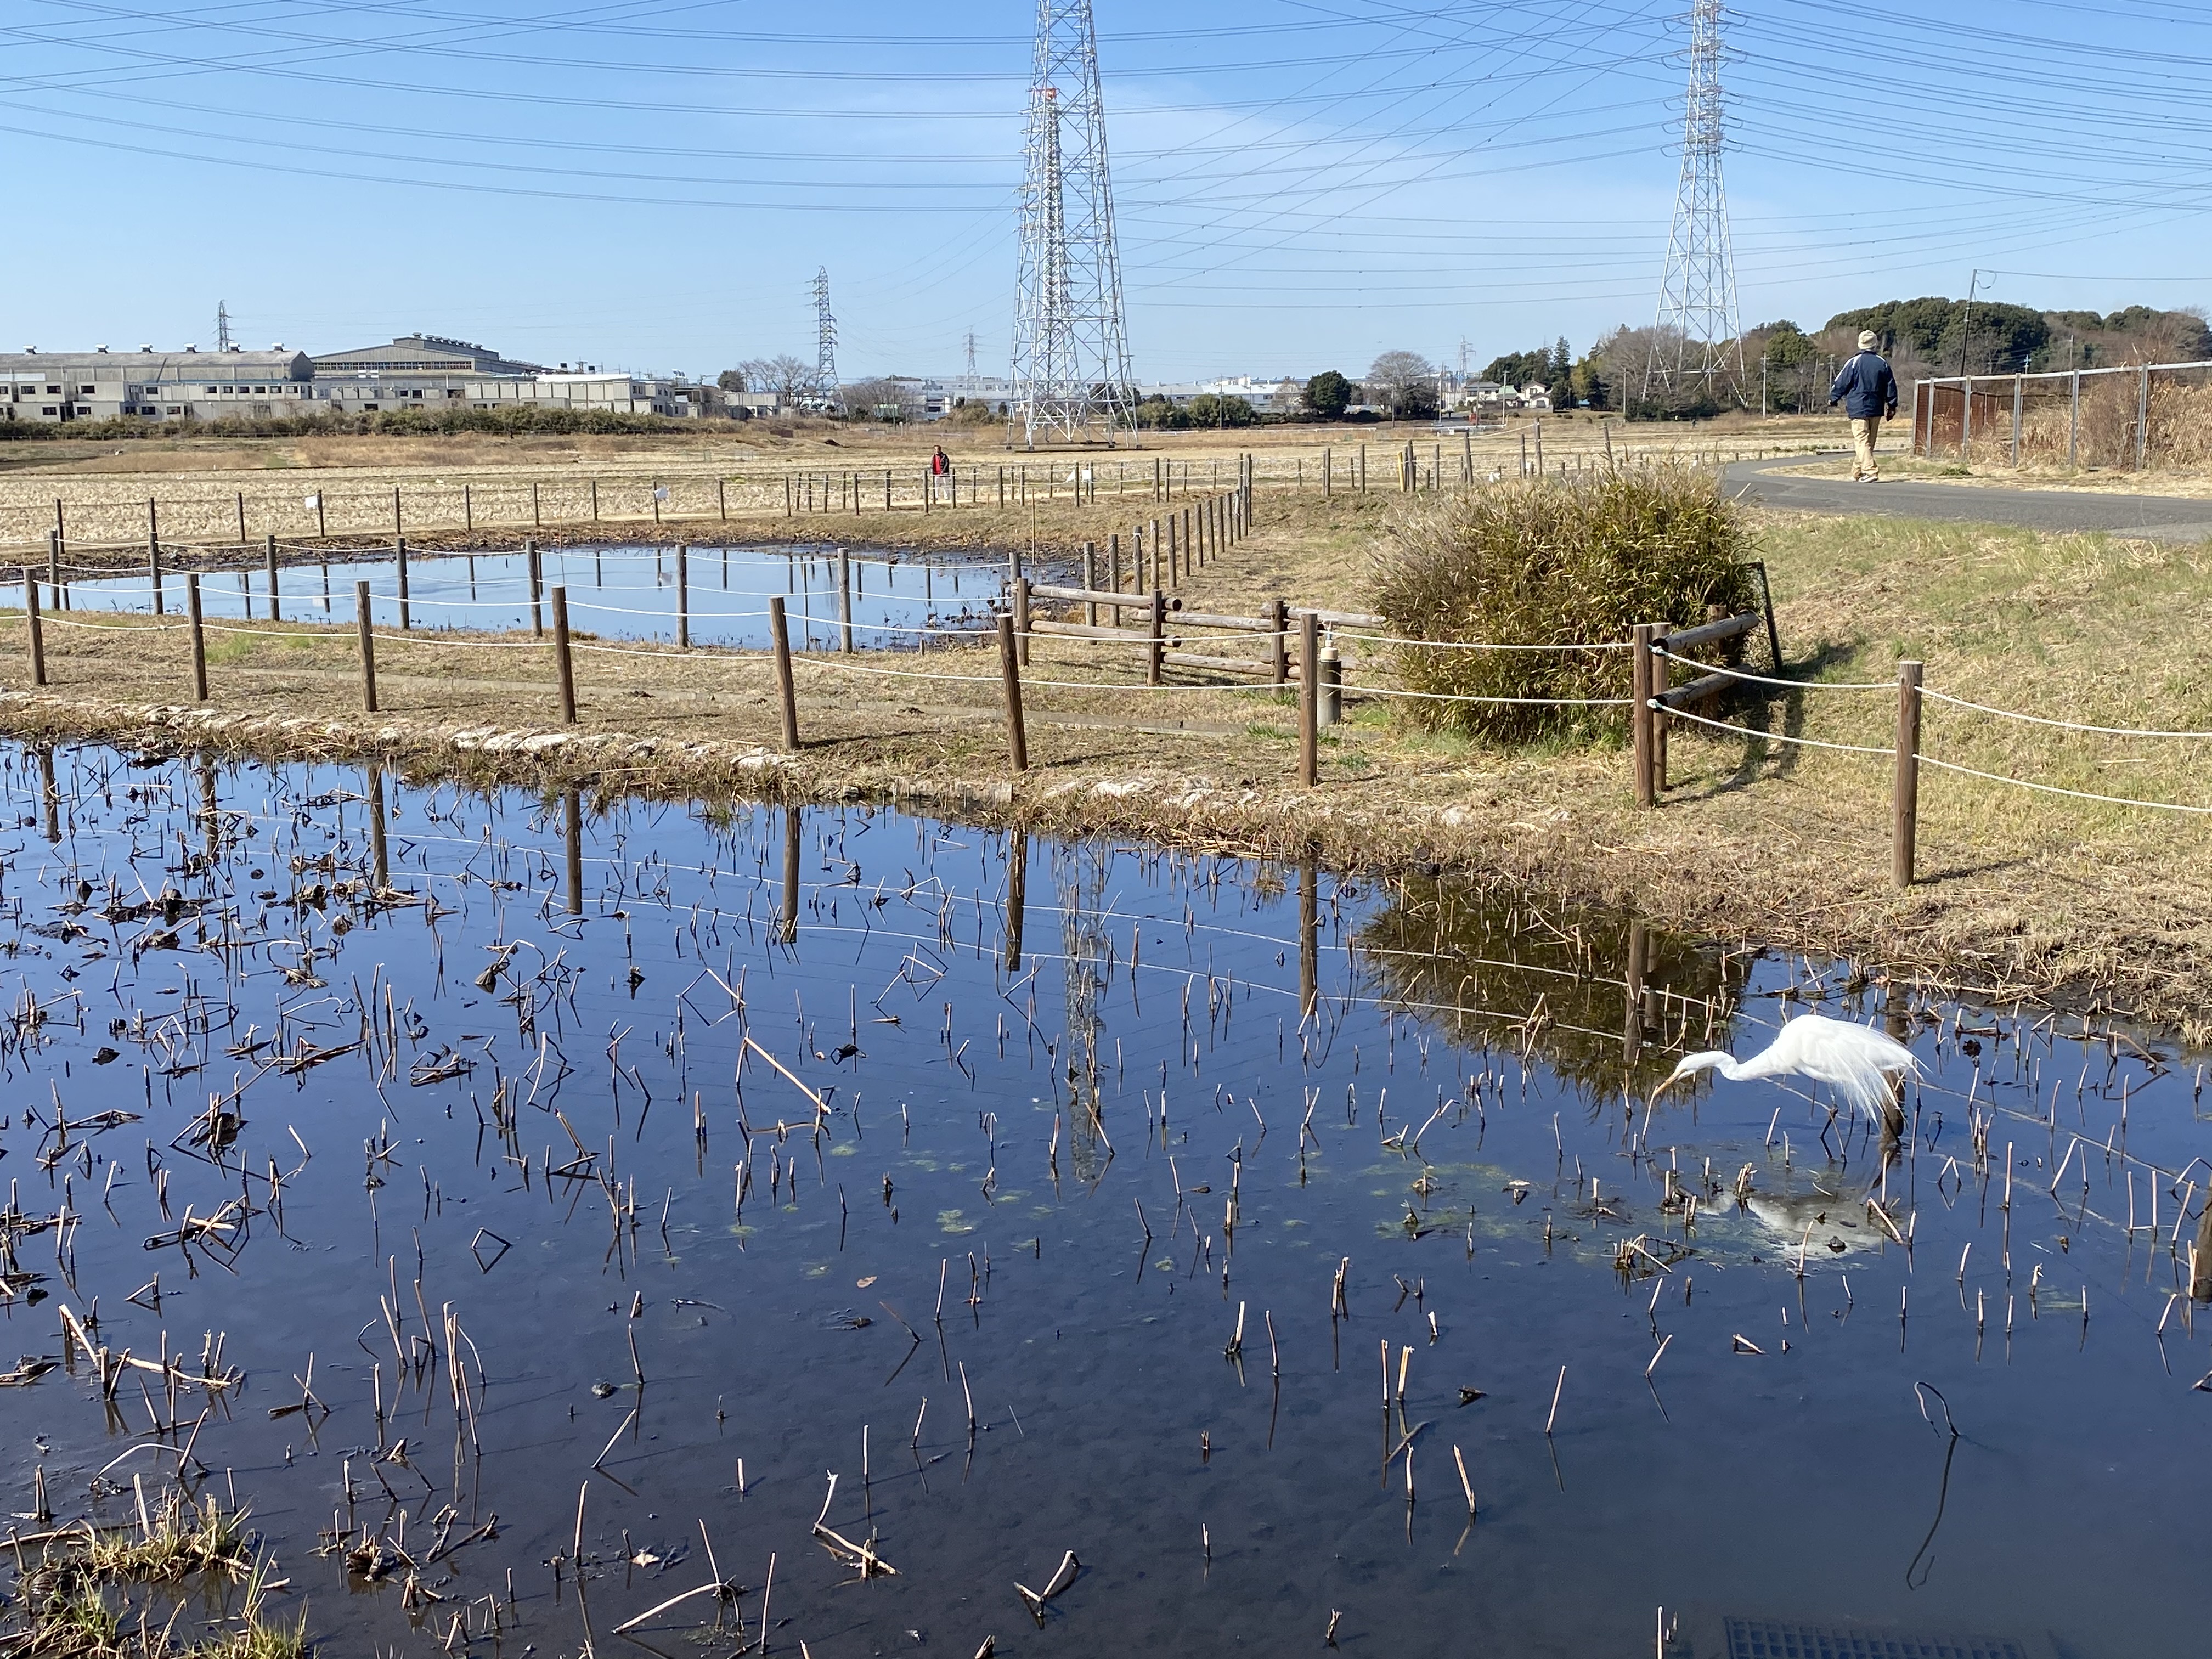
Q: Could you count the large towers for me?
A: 2